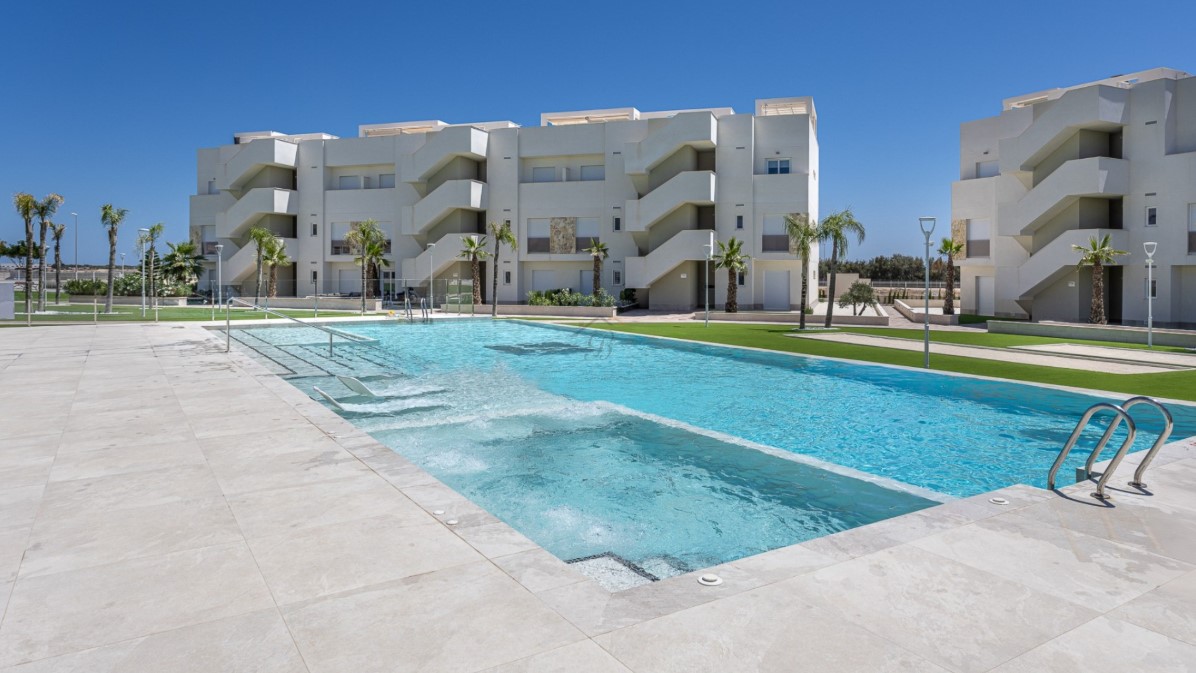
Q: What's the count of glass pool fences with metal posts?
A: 1